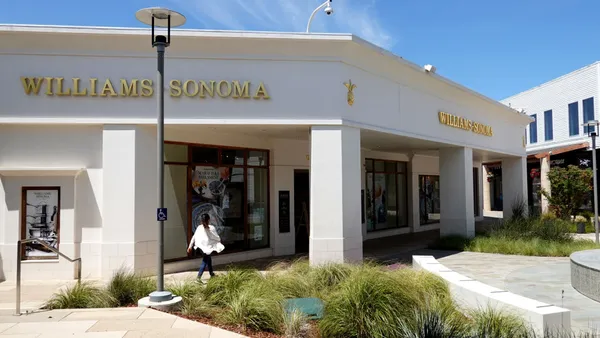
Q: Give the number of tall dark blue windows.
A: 4